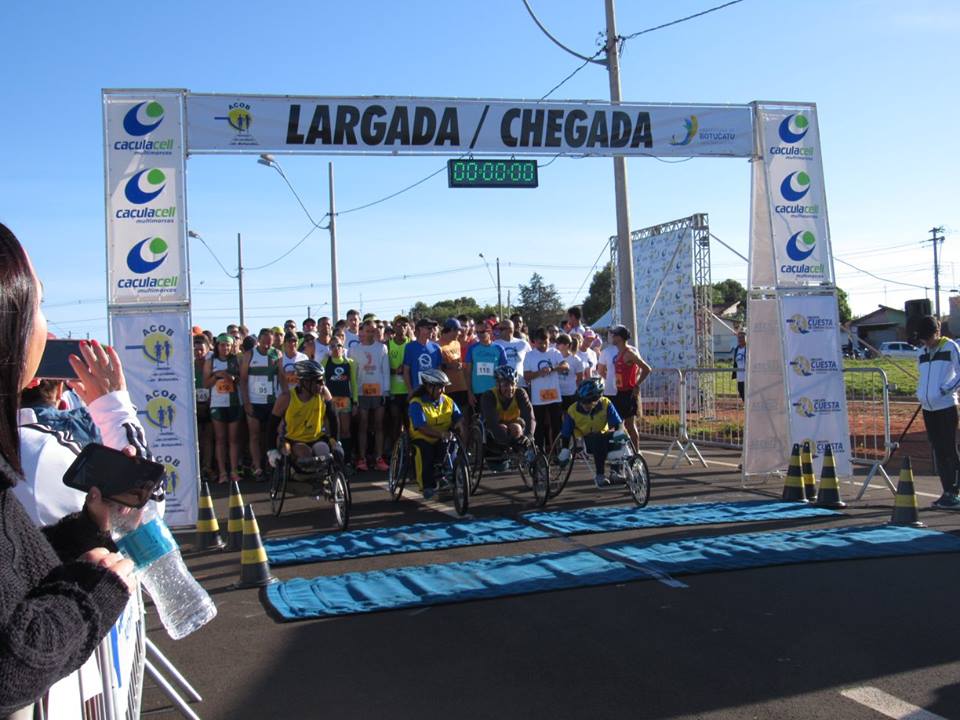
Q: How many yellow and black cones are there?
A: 7